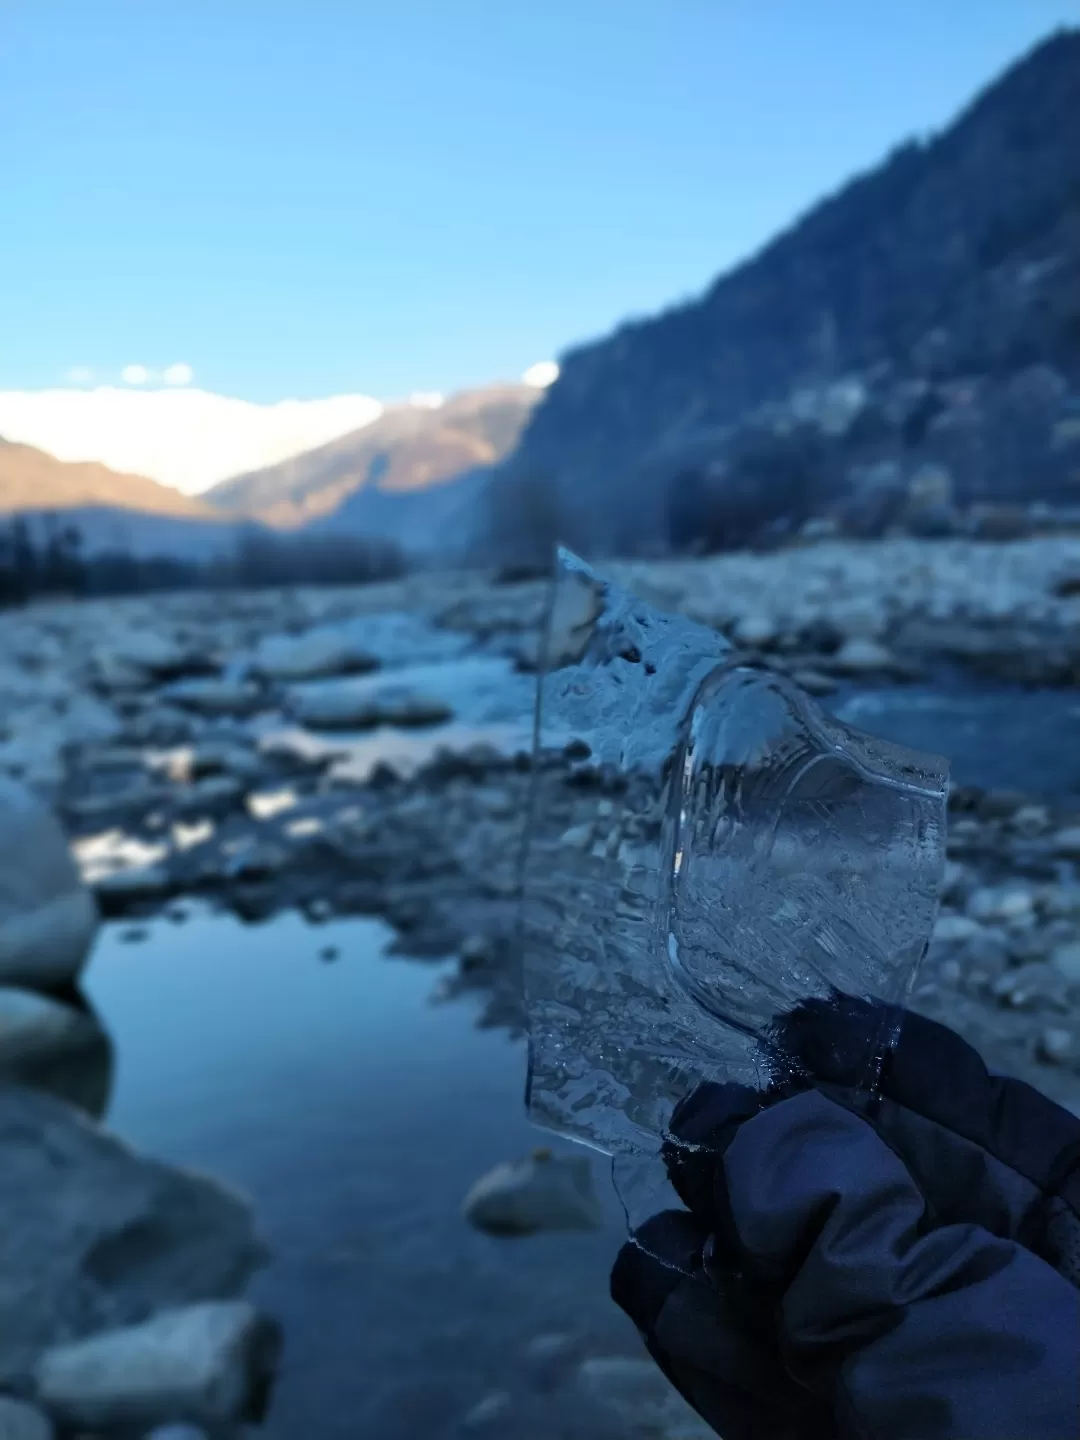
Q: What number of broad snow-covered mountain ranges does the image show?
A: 1